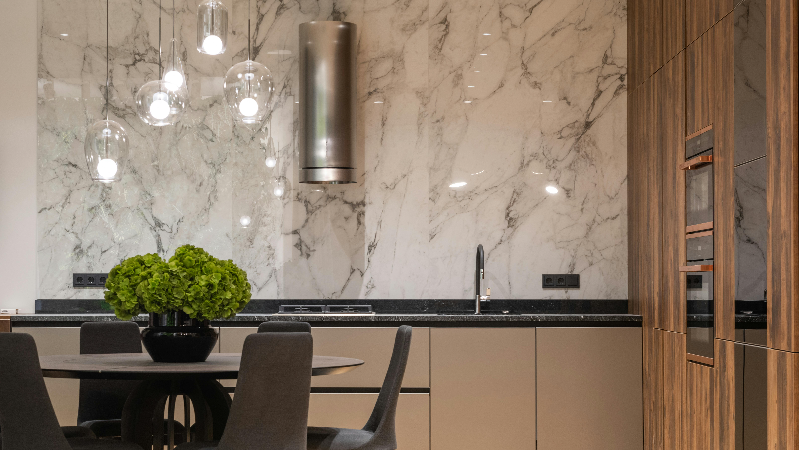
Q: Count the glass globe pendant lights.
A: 5